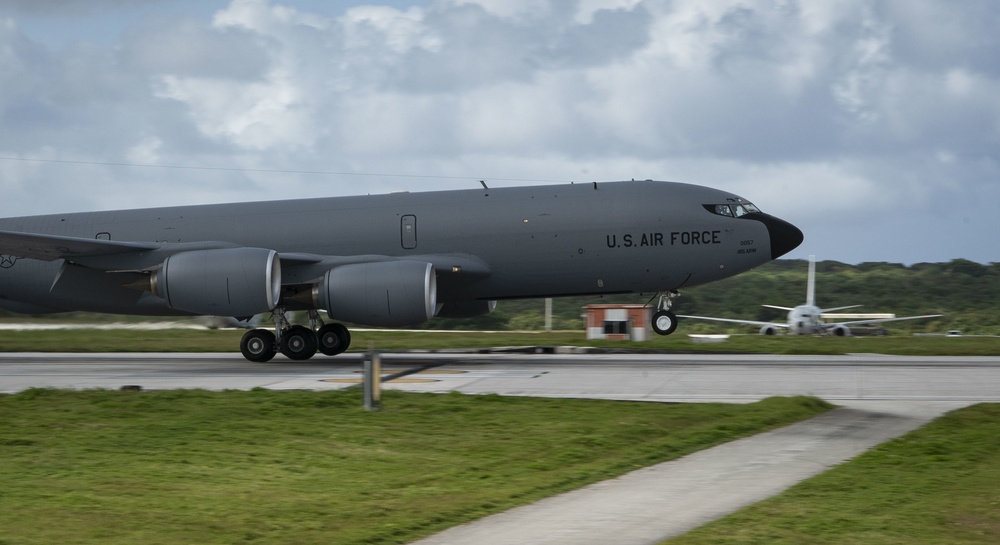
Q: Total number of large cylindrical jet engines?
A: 2